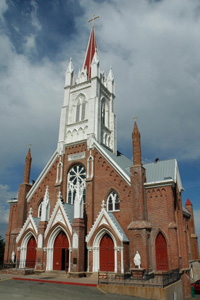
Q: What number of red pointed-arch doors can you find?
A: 4